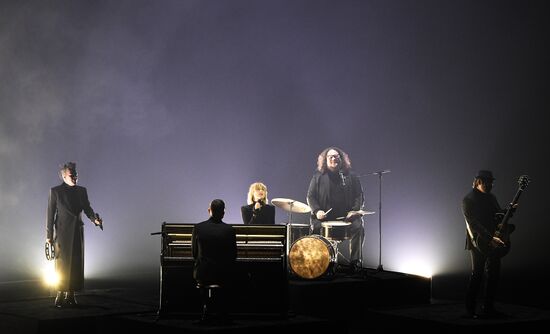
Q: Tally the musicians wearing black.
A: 5